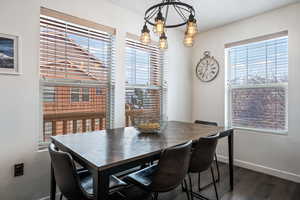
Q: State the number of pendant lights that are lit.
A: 5